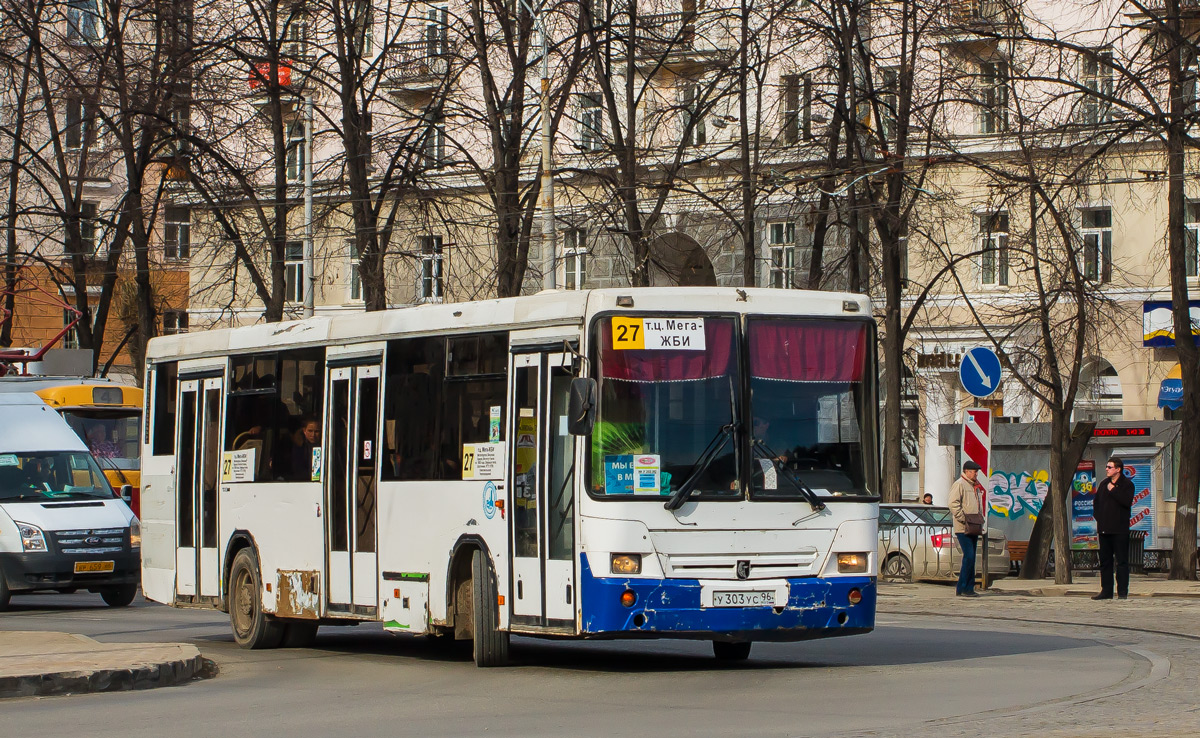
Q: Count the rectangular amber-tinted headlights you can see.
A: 2